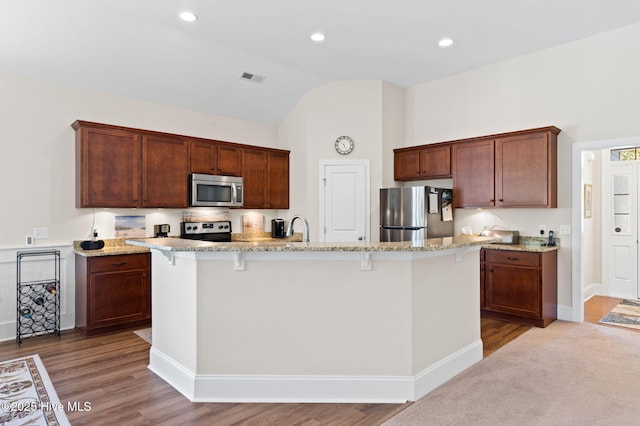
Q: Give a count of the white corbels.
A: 4